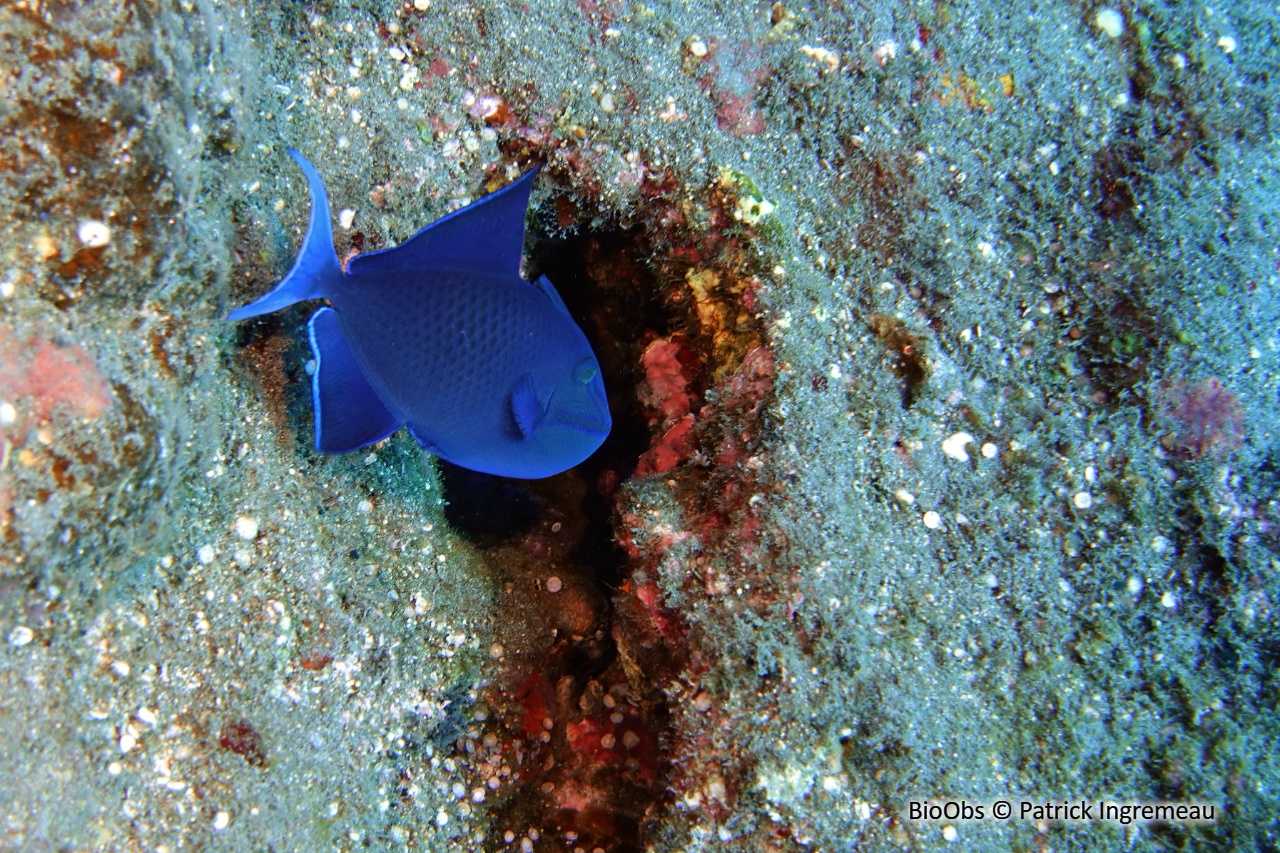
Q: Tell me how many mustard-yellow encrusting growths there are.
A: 2